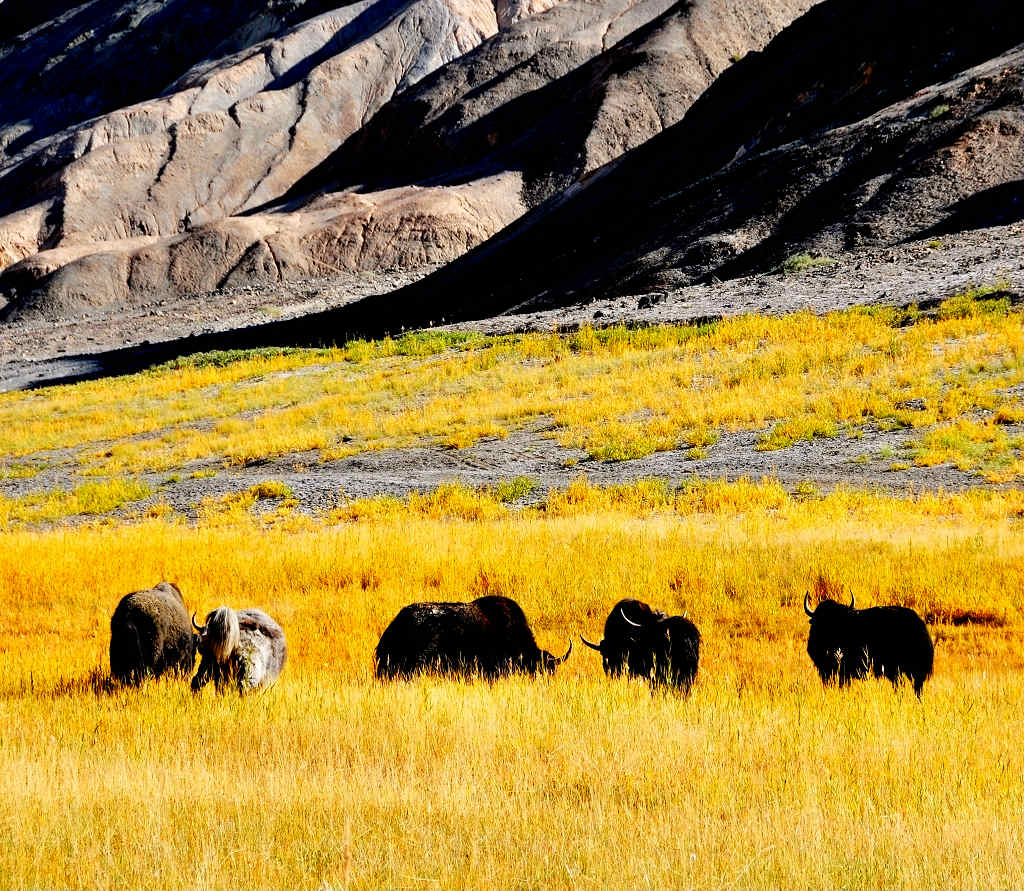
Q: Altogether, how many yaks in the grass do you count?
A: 6